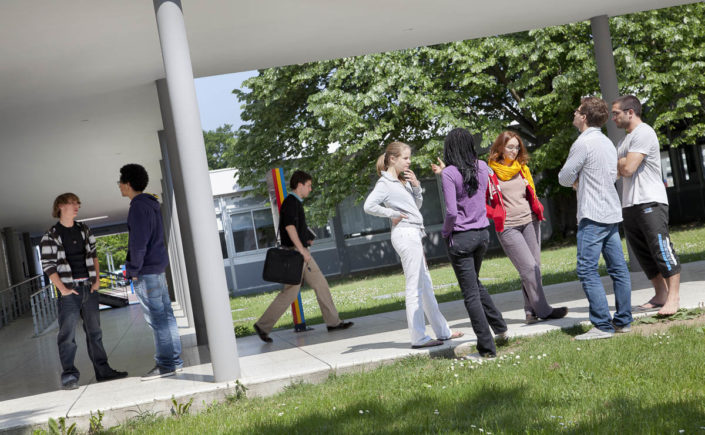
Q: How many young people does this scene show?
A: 8